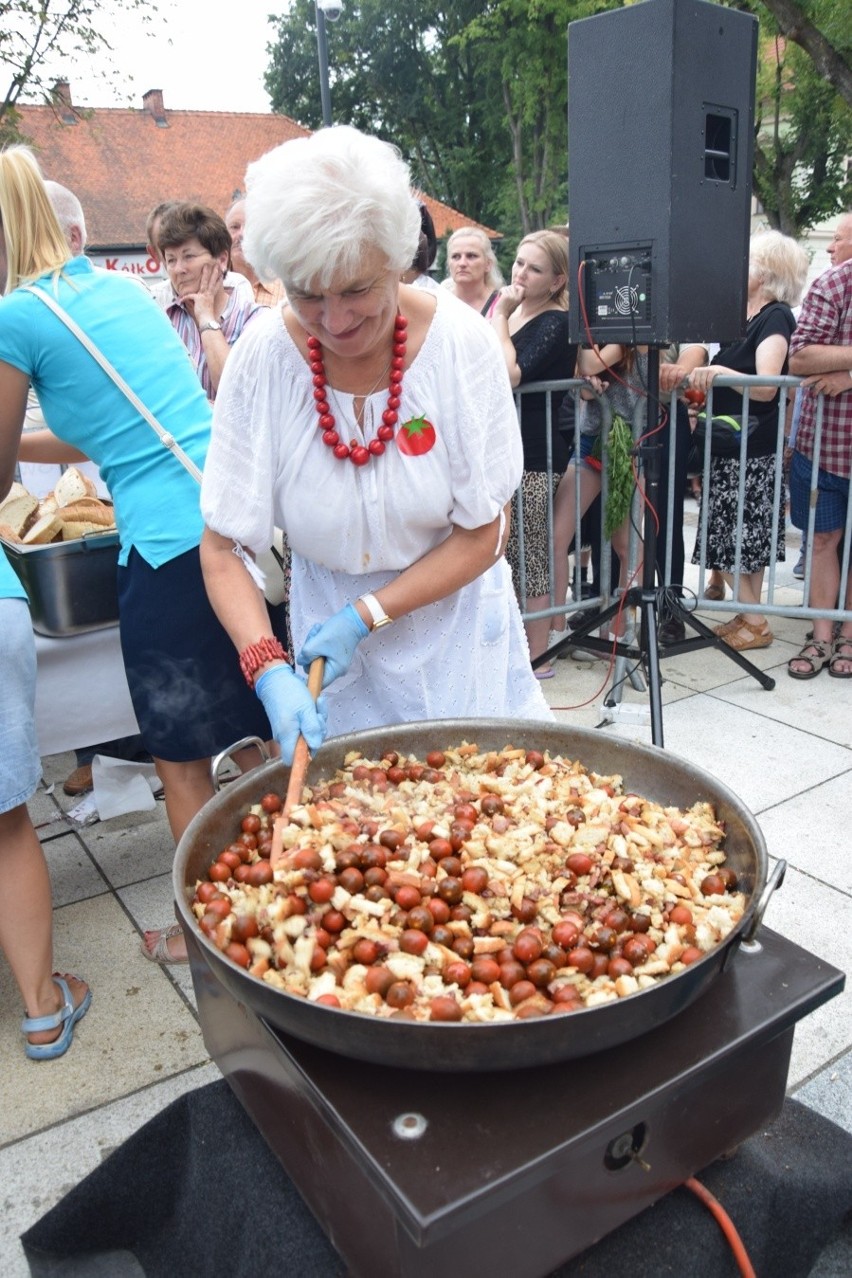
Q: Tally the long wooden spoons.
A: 1